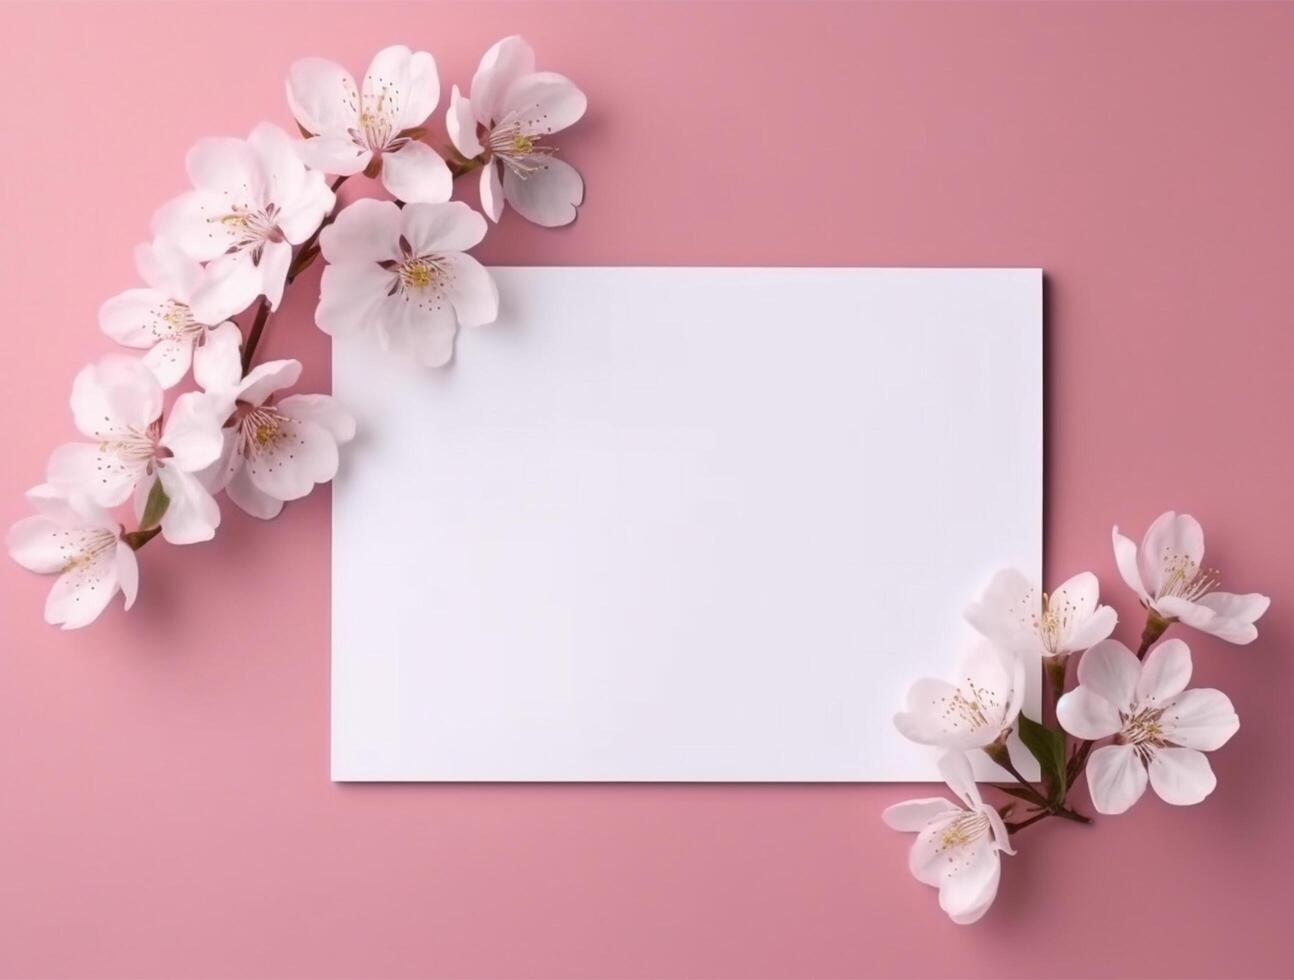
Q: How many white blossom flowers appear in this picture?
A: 13